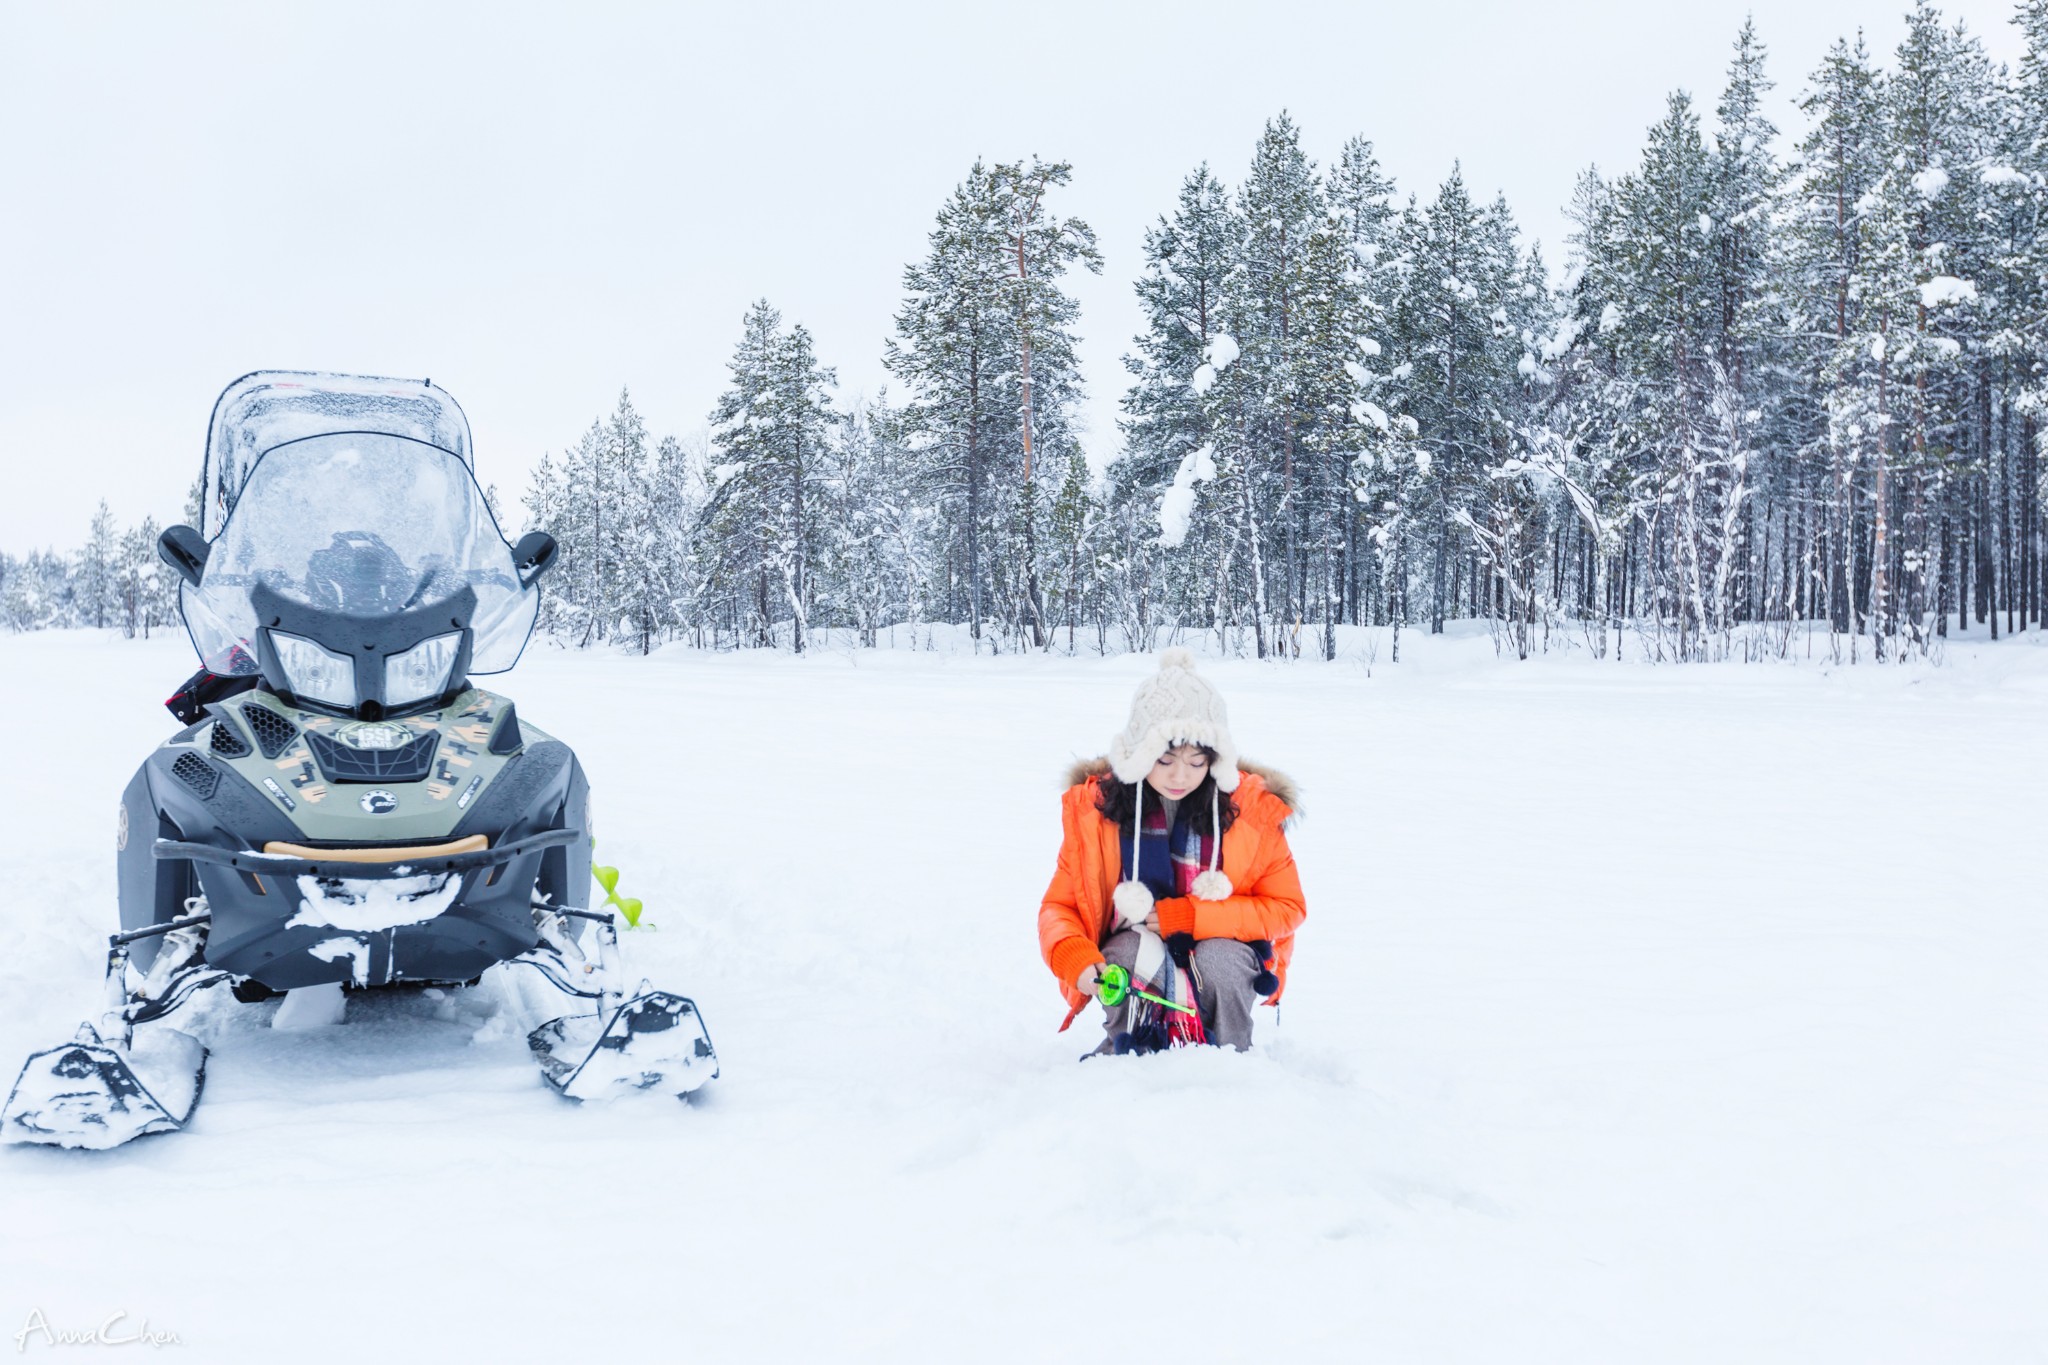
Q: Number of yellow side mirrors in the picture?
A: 0